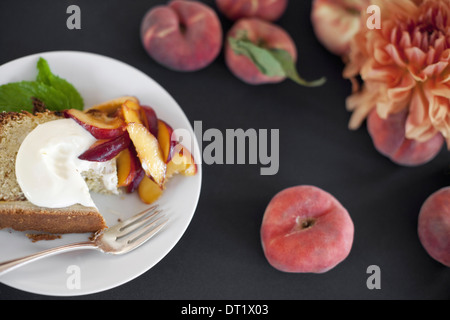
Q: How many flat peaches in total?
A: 7